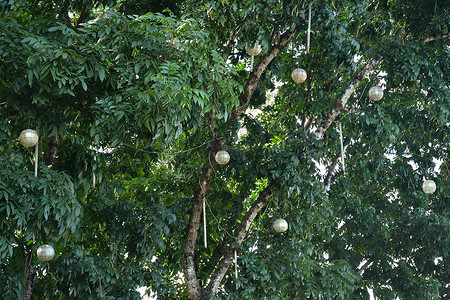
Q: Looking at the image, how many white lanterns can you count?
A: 8